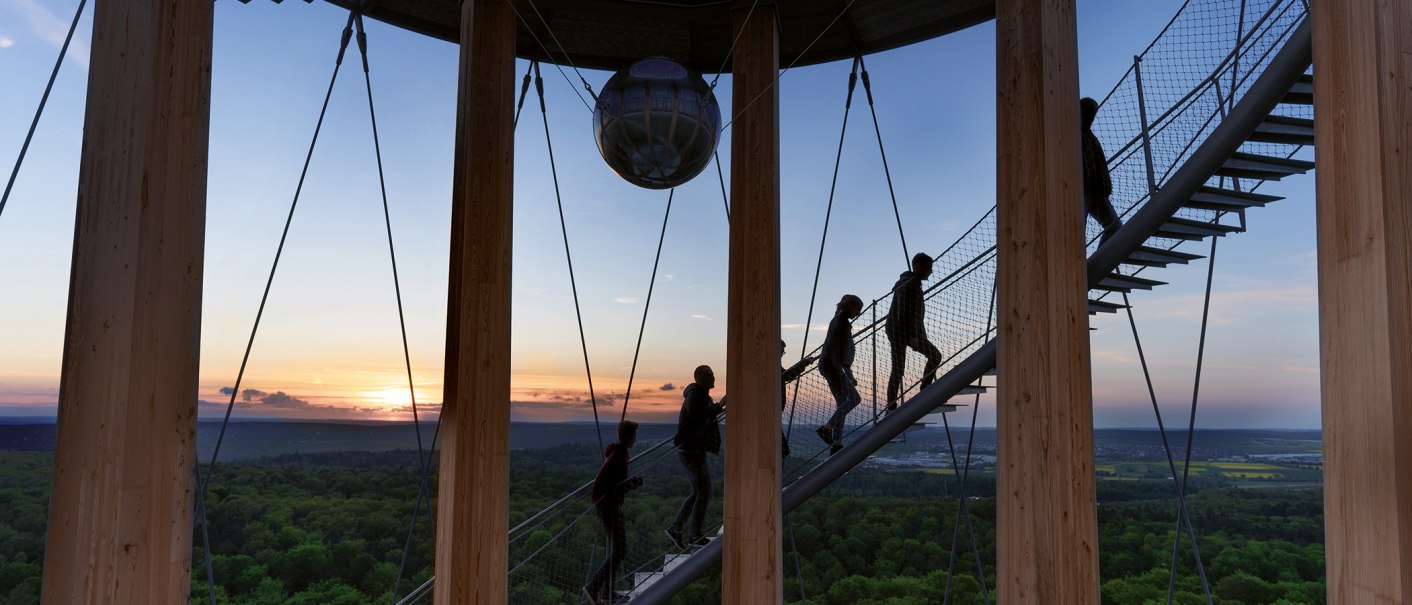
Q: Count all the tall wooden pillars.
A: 5